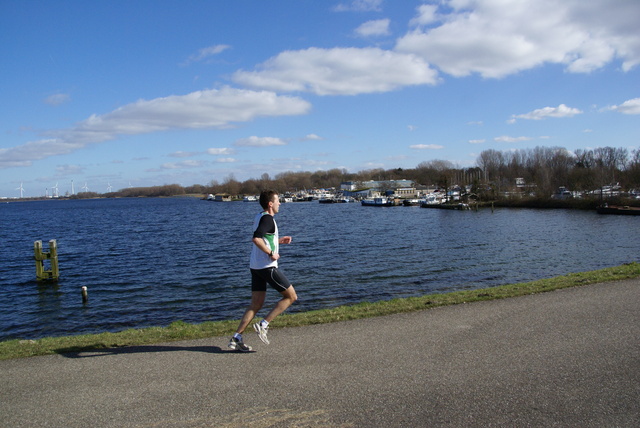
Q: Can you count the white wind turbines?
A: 5